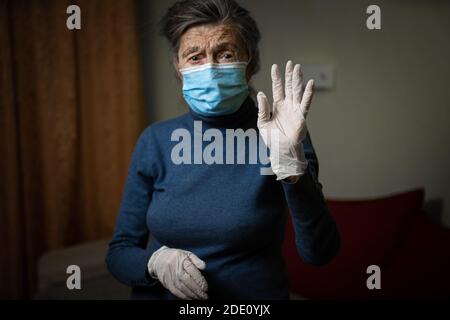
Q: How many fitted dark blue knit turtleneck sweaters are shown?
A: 1